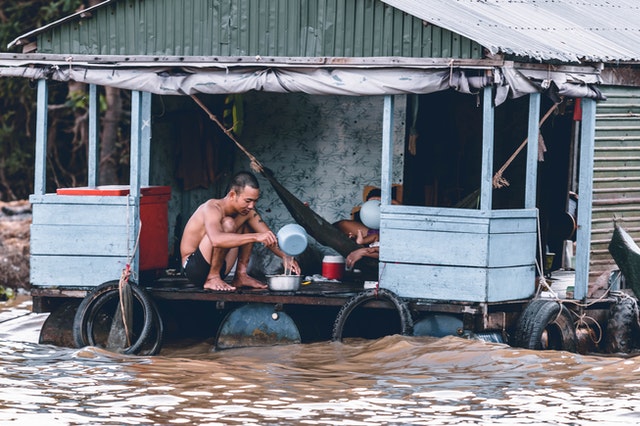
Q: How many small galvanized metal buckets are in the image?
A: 1